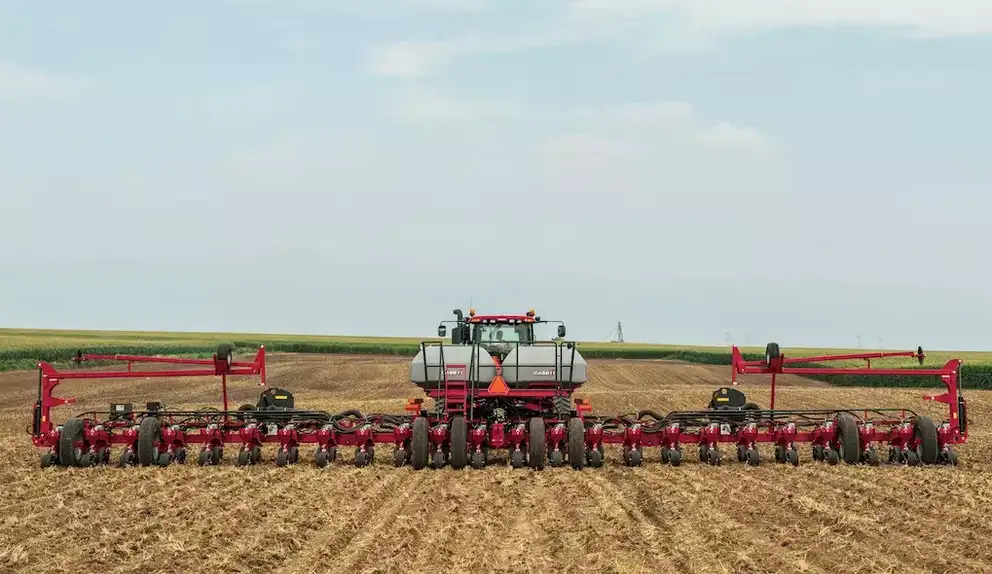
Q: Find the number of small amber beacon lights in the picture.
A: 2